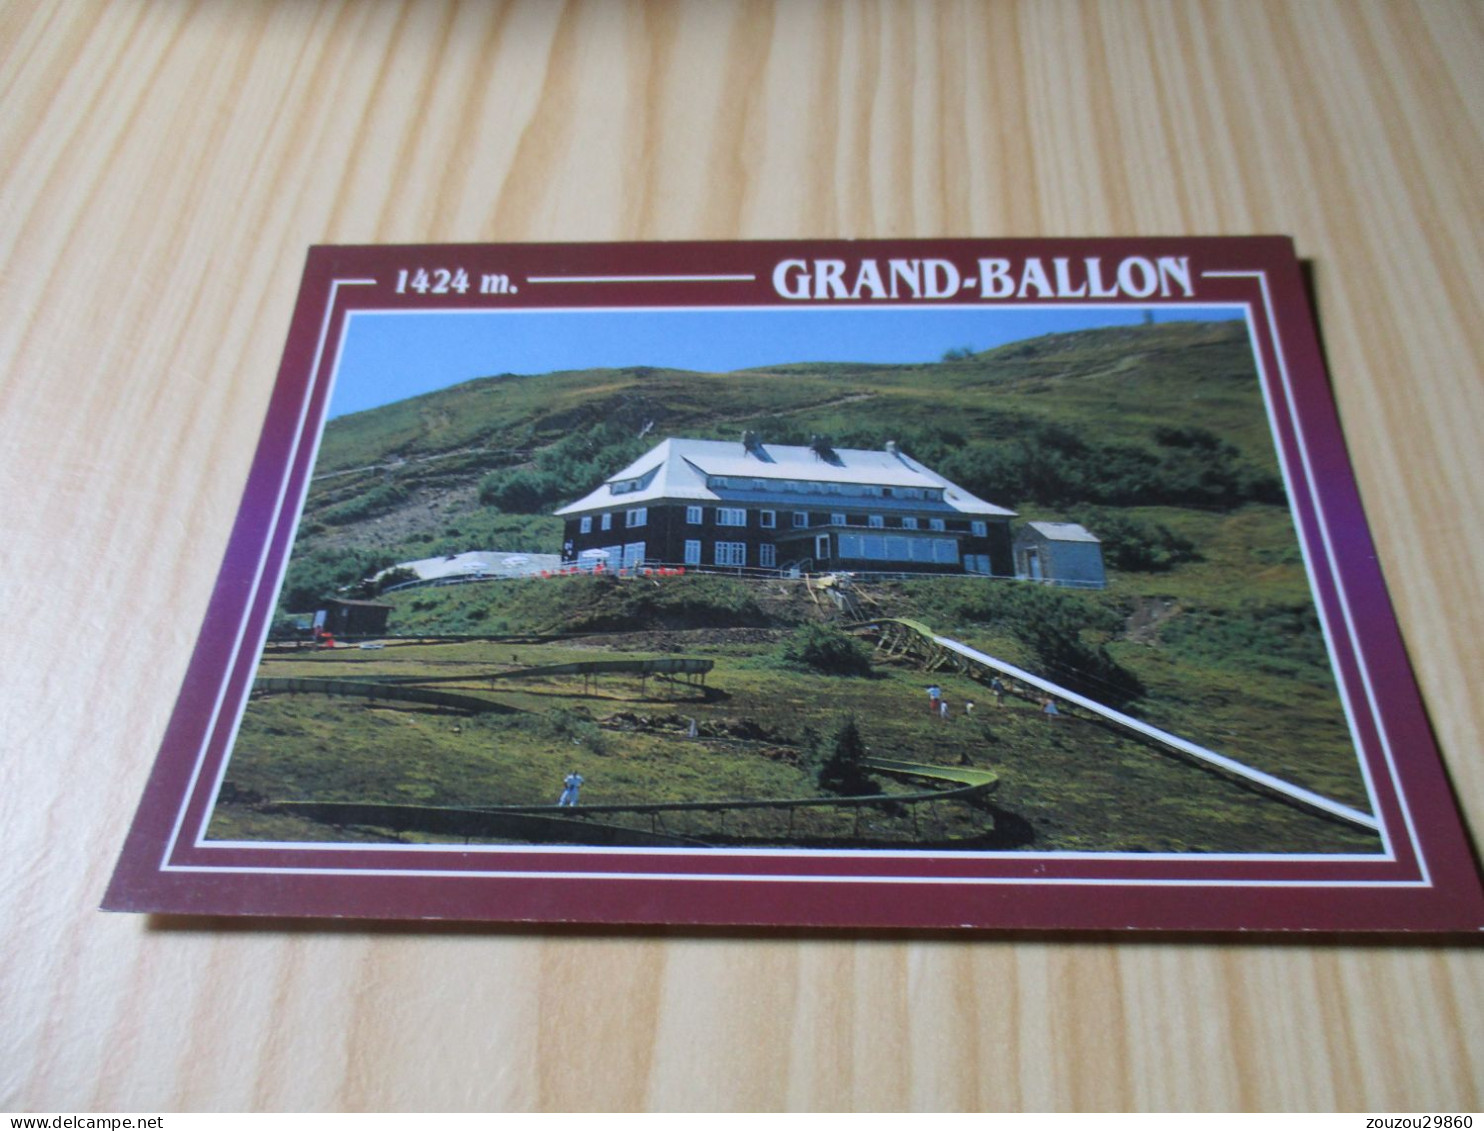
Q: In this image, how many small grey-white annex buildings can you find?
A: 1